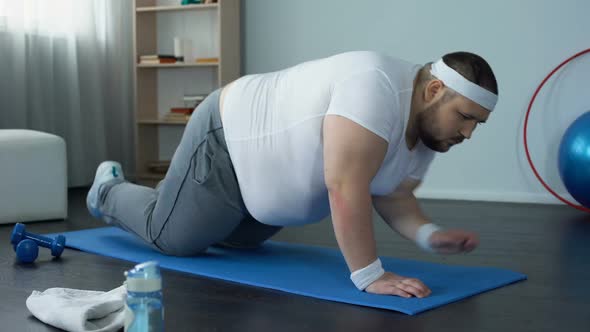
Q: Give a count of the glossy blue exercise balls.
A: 1